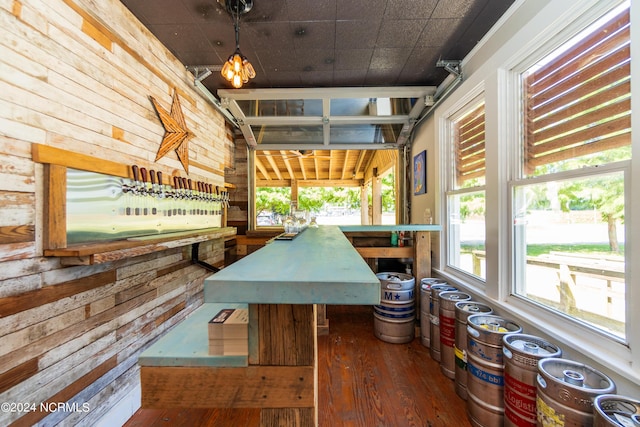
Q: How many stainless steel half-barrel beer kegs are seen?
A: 9